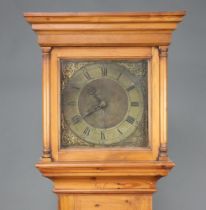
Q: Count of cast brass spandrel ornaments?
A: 4